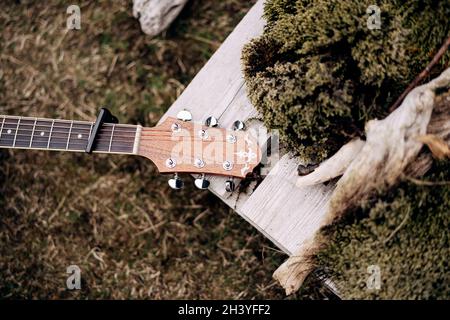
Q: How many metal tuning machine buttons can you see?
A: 6